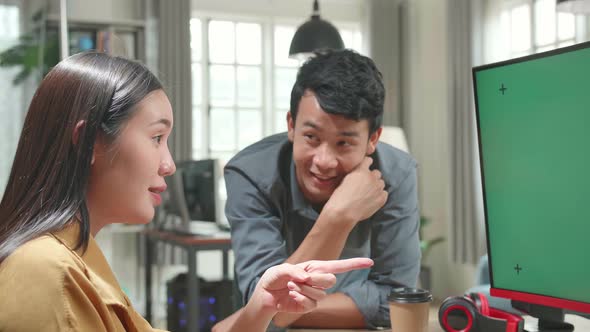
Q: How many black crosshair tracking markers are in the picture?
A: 2